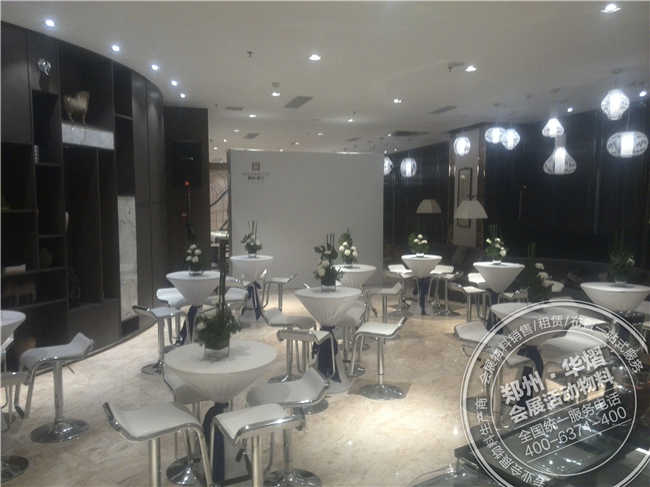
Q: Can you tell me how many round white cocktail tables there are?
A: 10